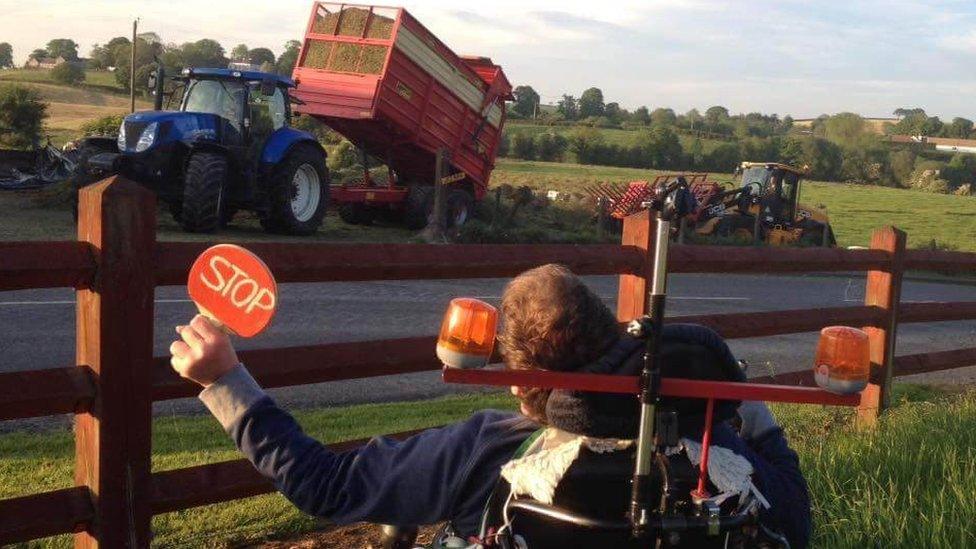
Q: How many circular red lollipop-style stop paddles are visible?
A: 1